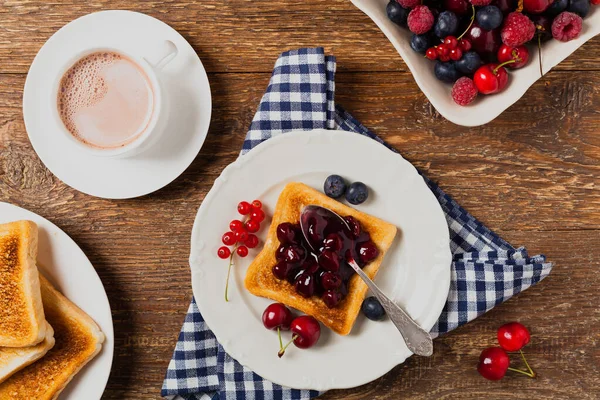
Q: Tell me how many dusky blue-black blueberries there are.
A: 11